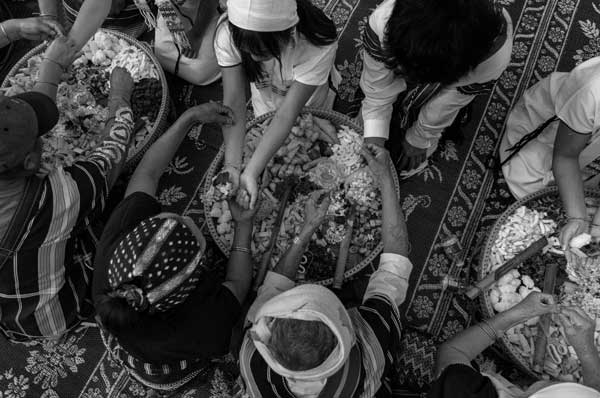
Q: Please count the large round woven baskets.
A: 3